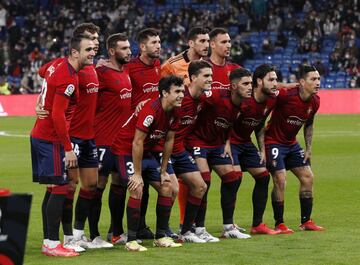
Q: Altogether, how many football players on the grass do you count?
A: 11